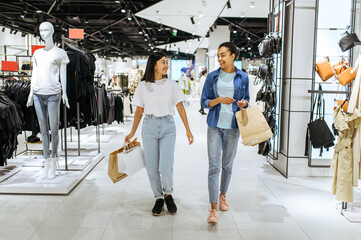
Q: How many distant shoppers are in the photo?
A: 1